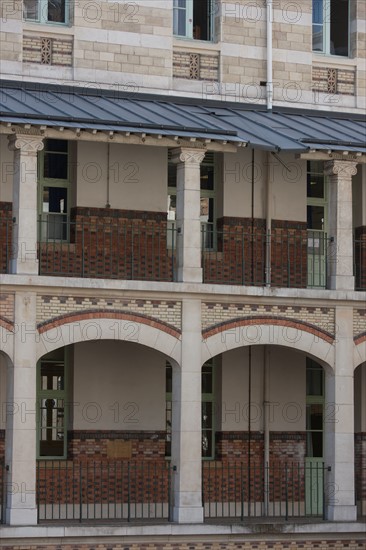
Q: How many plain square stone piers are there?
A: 3